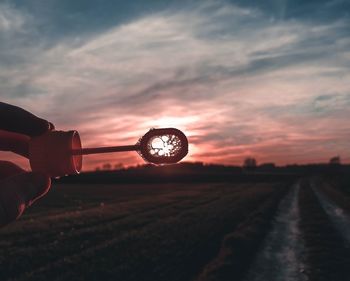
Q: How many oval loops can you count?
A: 1